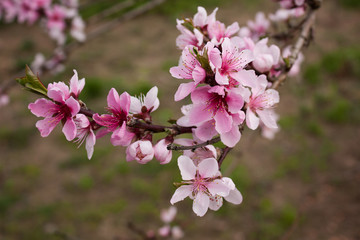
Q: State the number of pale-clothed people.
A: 0